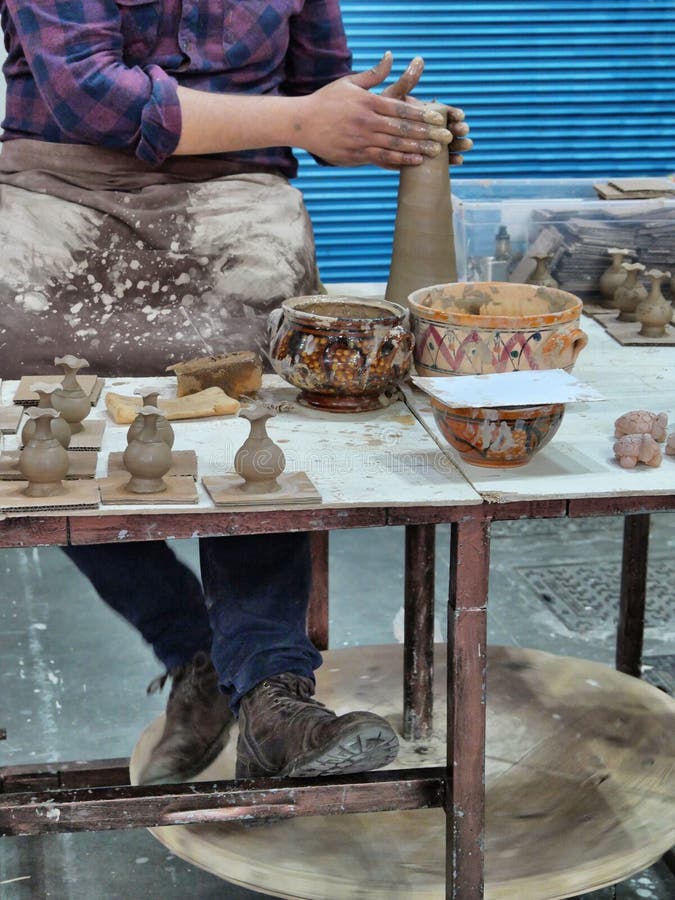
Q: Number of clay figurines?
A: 3